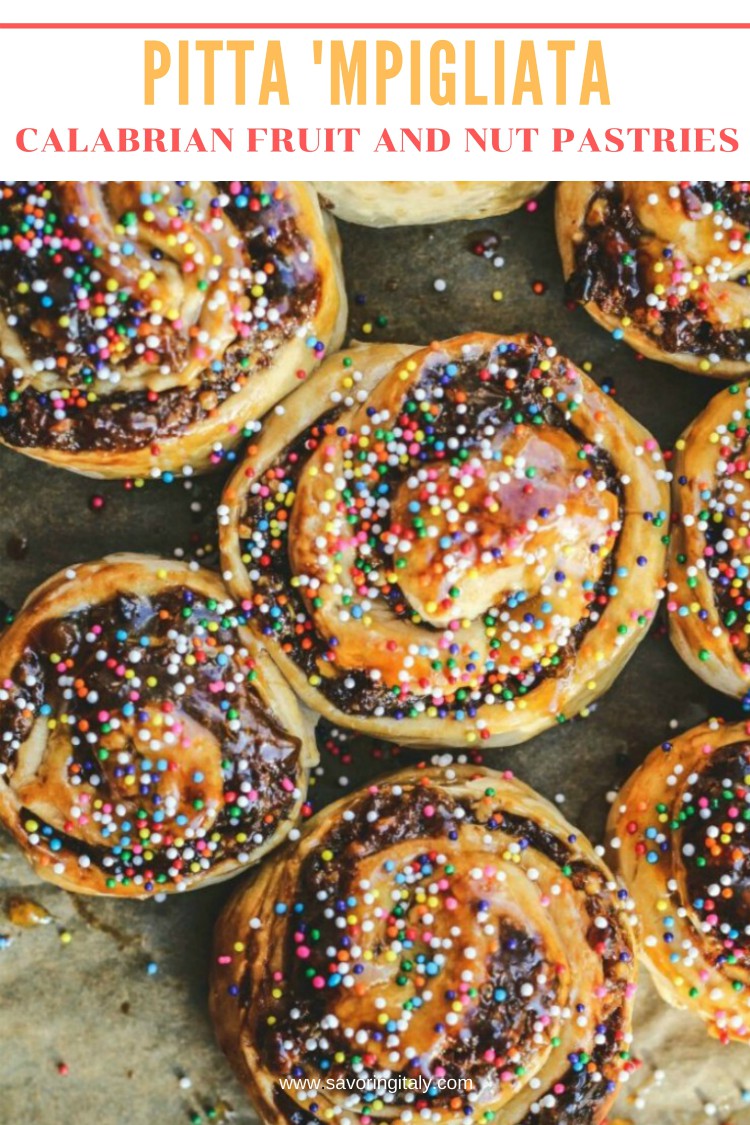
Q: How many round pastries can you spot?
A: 8